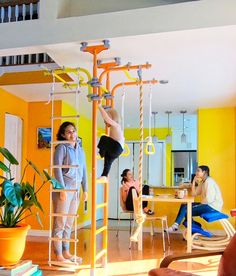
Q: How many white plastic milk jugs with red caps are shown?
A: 0